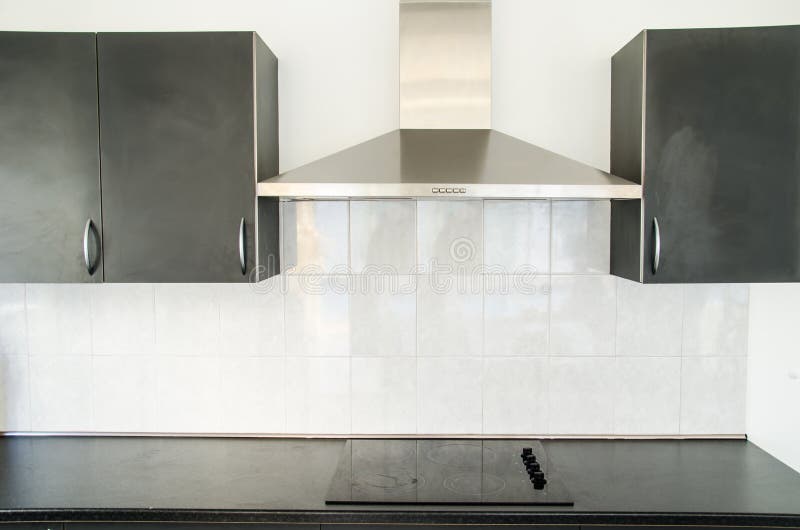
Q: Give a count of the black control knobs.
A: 4